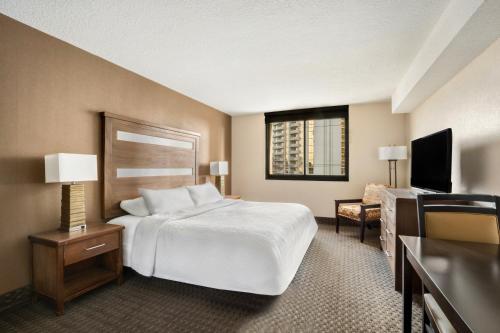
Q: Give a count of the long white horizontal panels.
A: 2